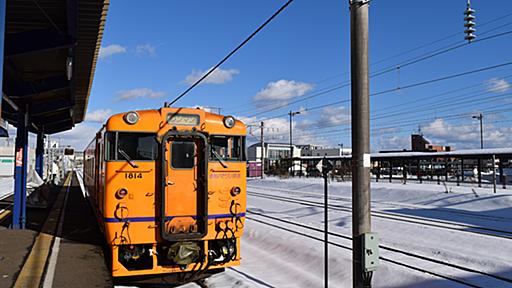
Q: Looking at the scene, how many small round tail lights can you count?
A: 2